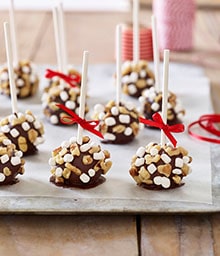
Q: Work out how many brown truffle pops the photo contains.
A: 10